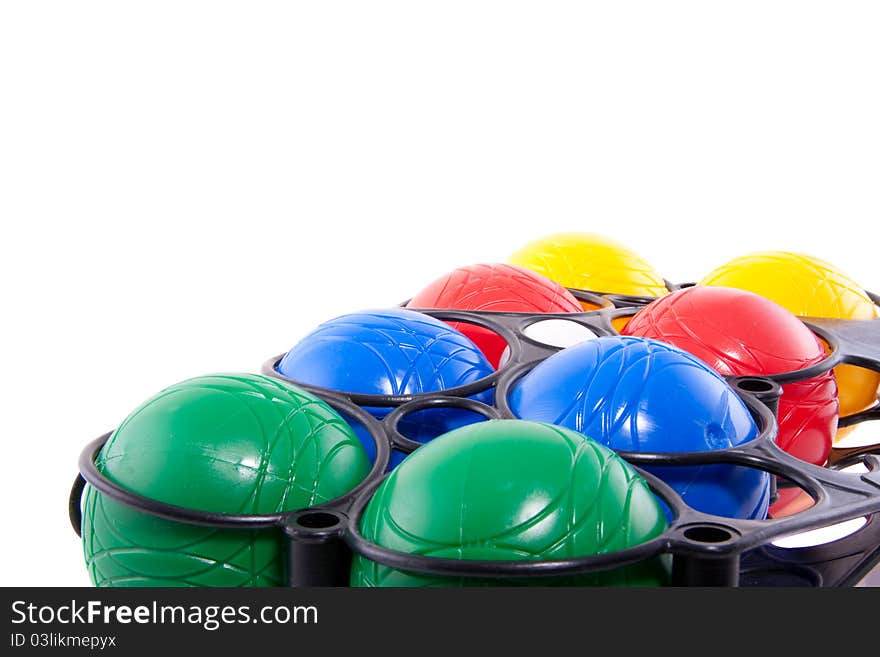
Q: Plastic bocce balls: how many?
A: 8